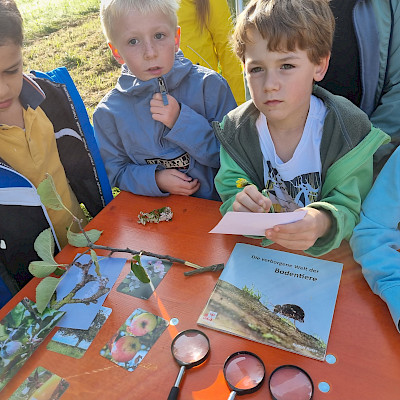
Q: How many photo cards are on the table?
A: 6